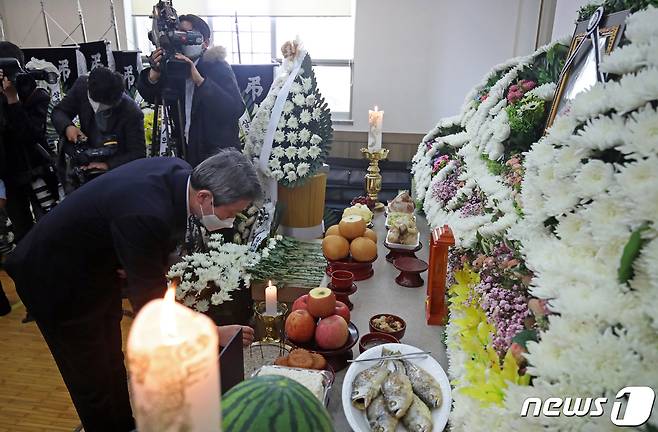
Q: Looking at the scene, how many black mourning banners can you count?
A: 4